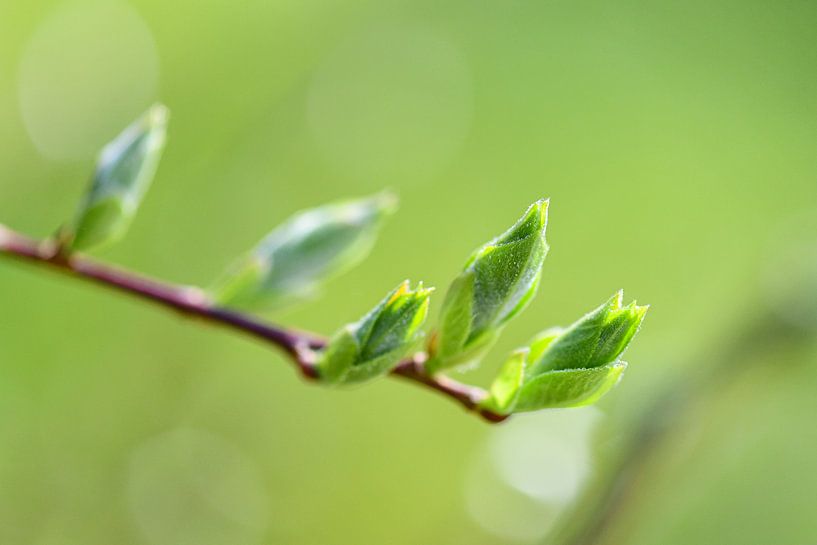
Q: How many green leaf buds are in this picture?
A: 5